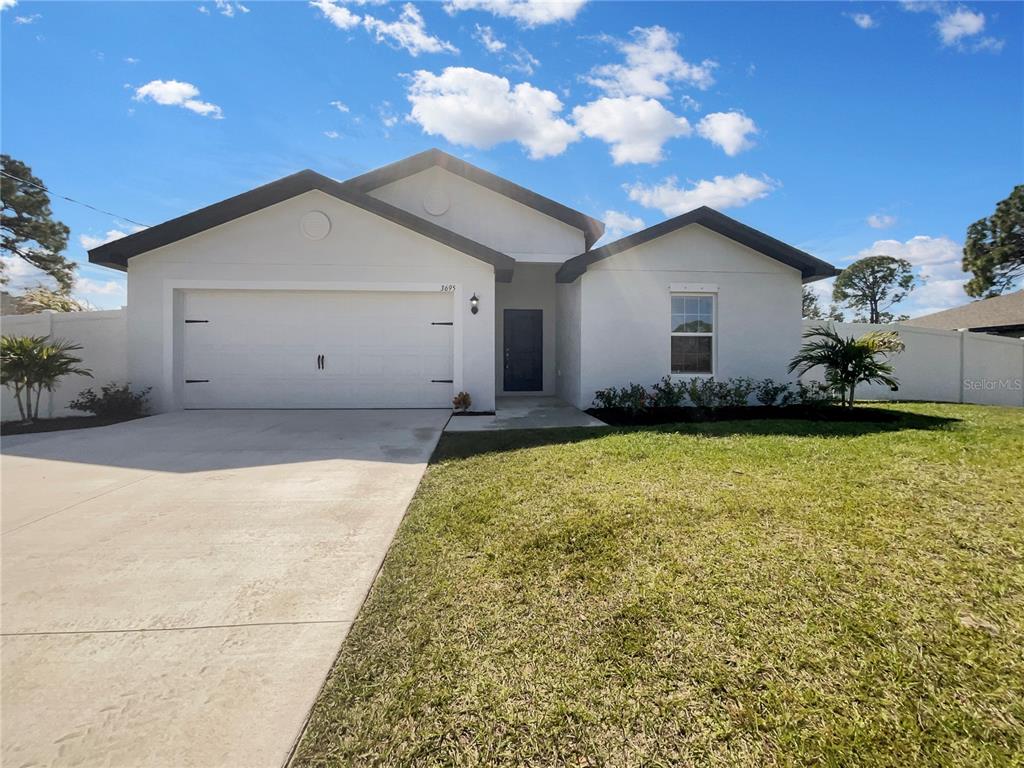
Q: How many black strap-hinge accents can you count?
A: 4